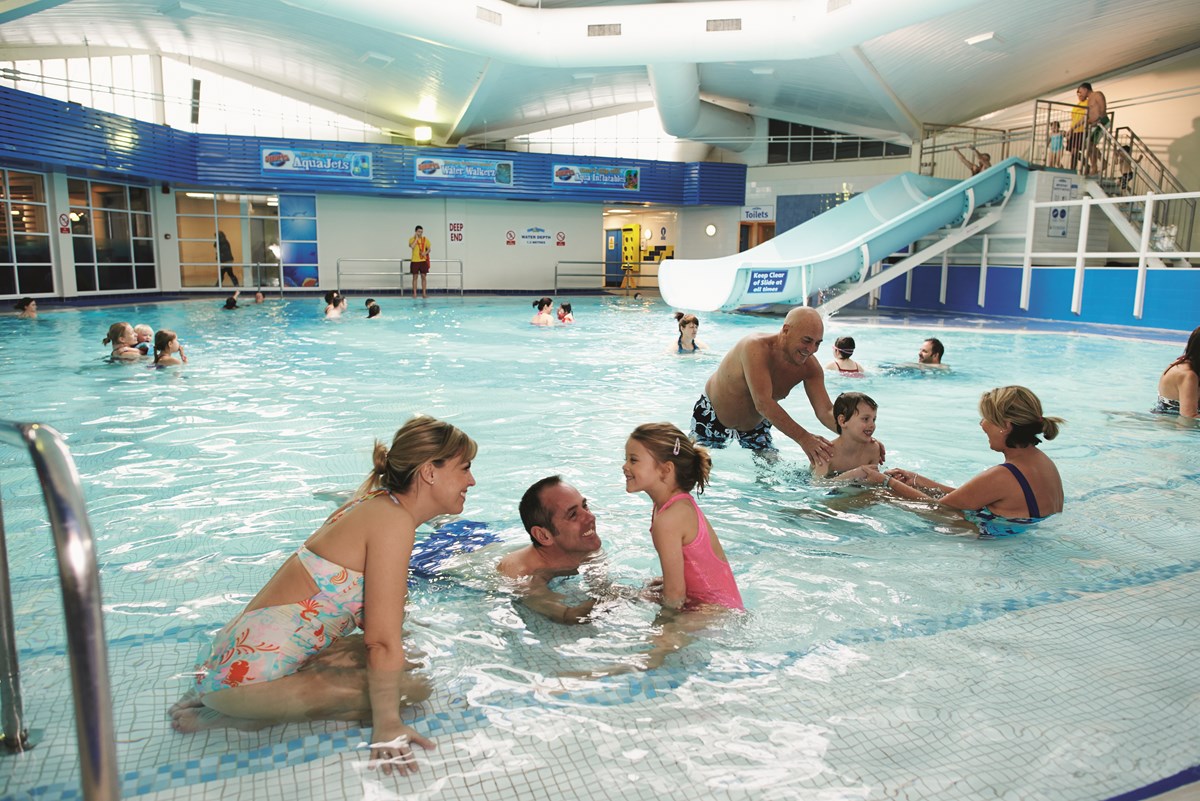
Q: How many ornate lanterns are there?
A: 0